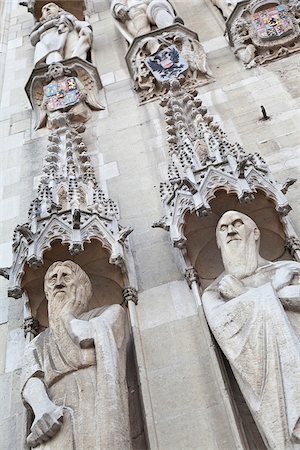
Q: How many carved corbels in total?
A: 3